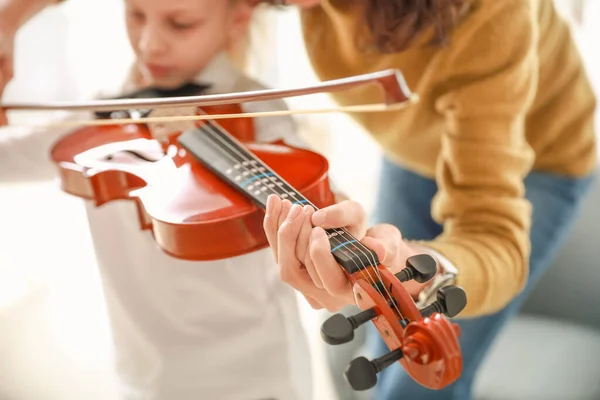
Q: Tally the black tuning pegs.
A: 4